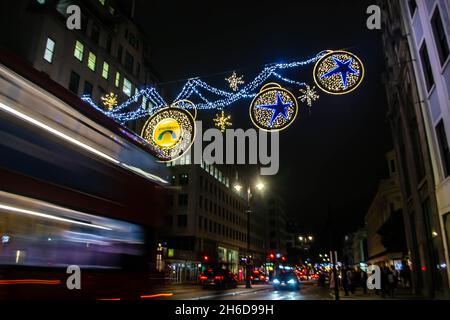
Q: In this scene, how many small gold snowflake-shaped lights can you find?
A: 4